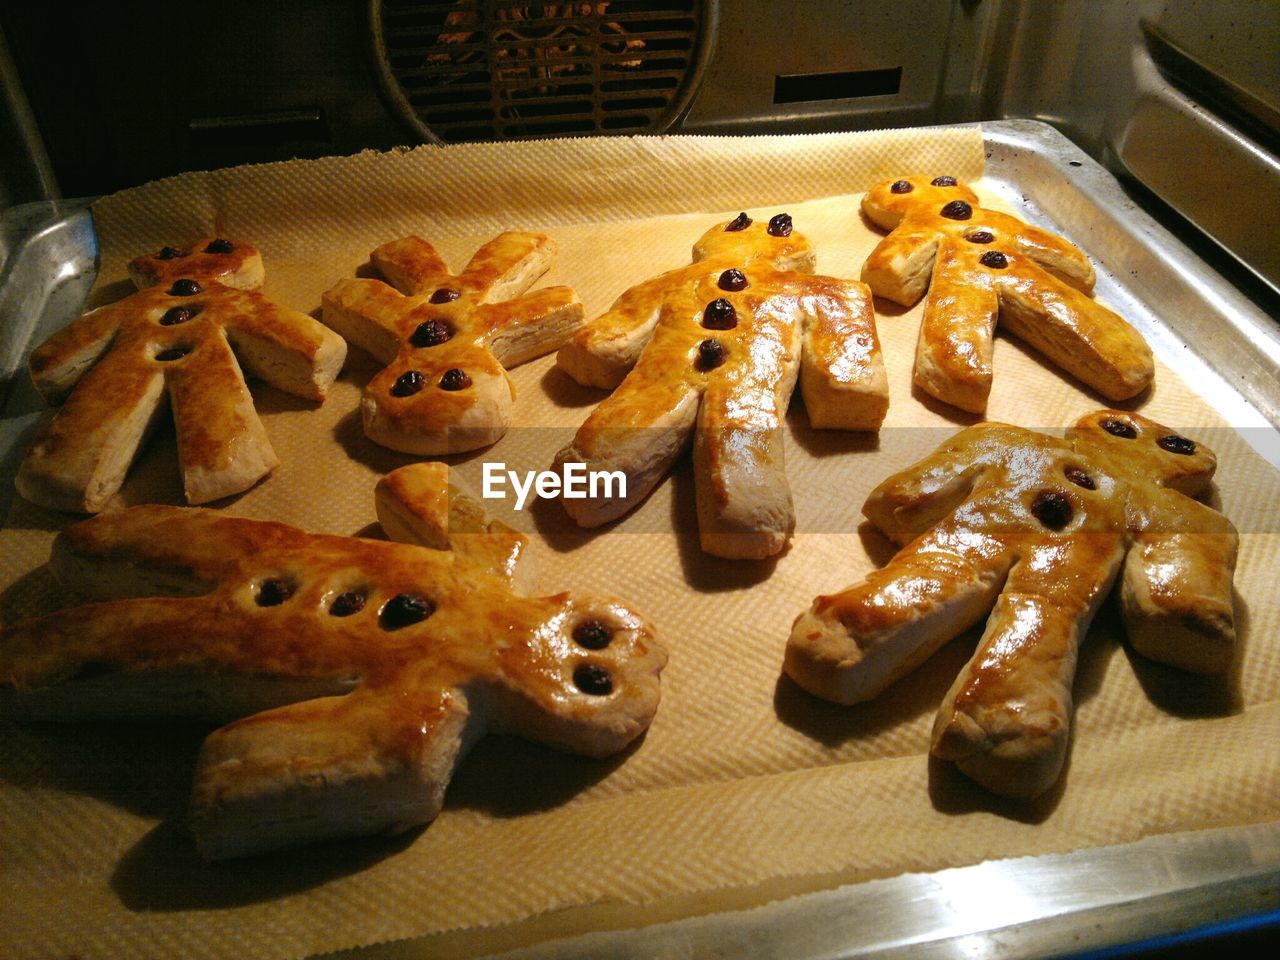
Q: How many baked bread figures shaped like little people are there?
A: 6